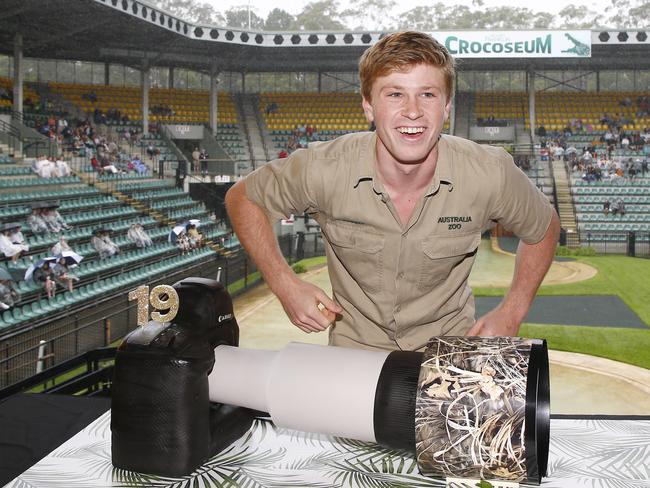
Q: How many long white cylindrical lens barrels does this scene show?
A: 1